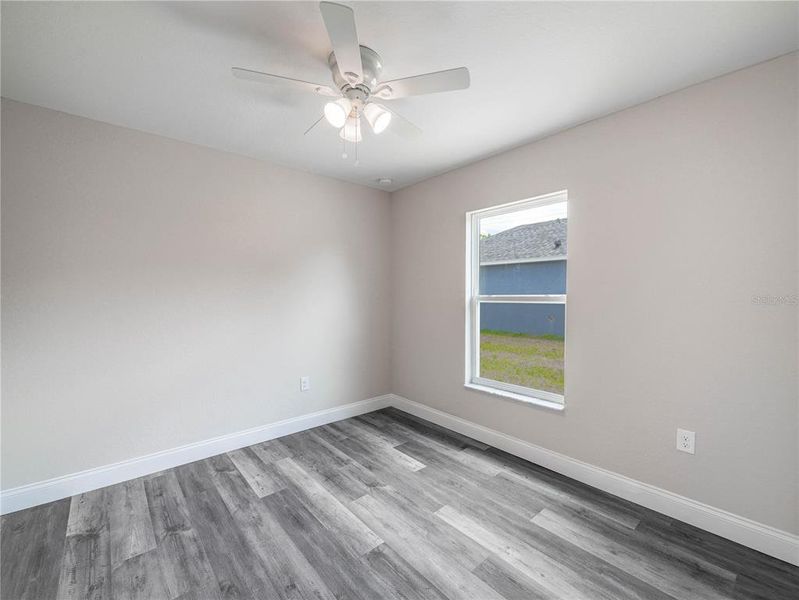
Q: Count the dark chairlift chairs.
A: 0